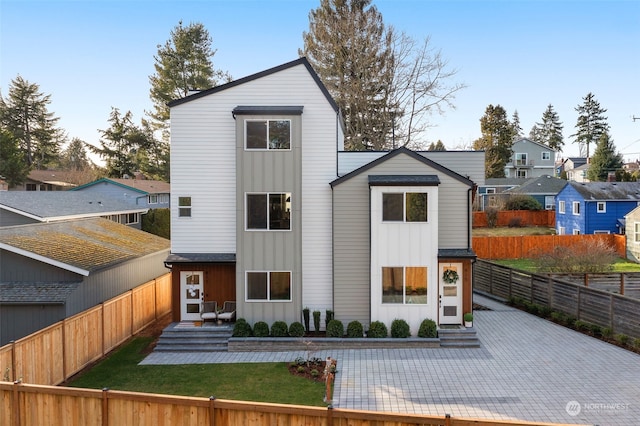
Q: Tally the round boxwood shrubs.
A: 9